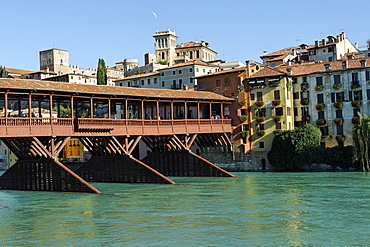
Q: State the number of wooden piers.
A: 3